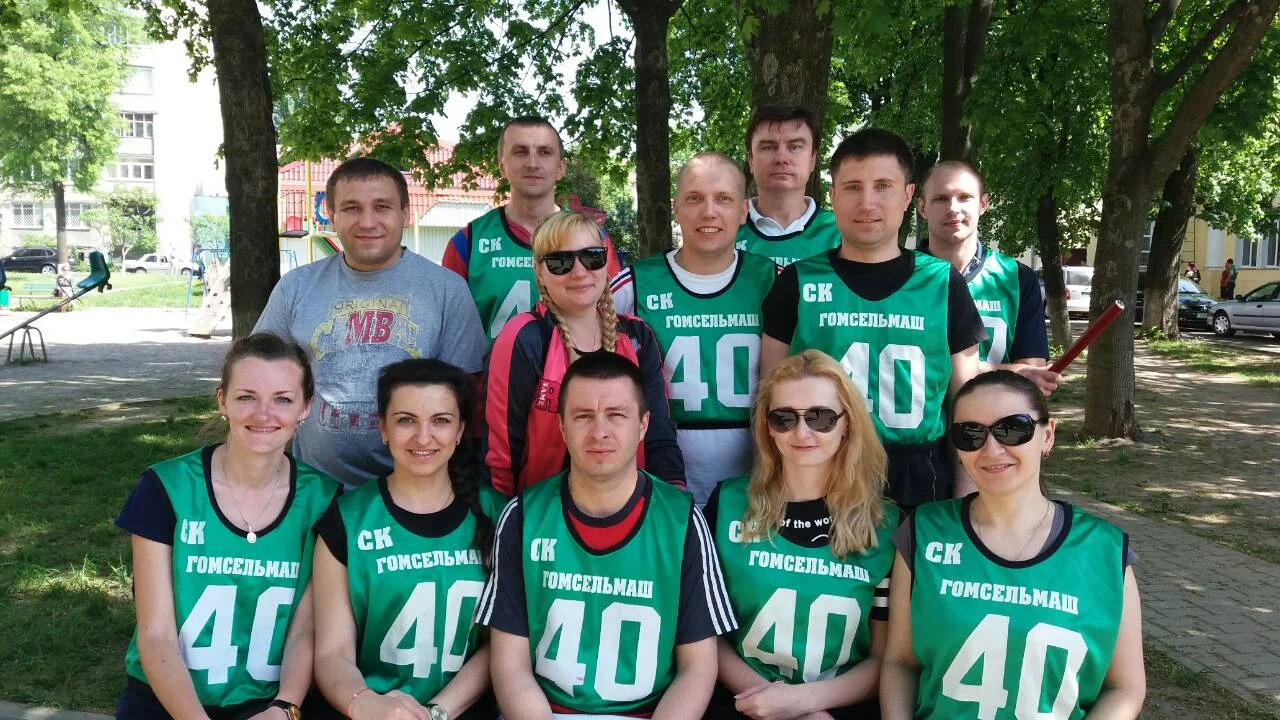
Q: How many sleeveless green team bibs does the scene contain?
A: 10